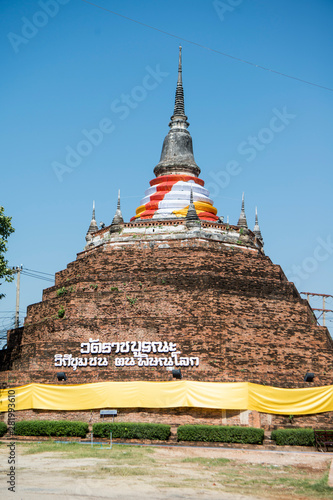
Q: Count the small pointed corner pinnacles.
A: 5